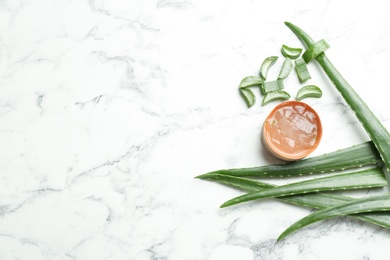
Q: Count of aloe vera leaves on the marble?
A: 5